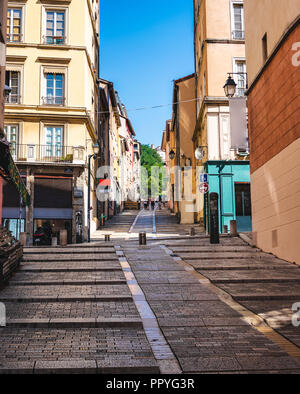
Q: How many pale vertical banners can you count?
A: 1